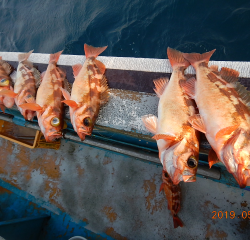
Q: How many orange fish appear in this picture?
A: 7